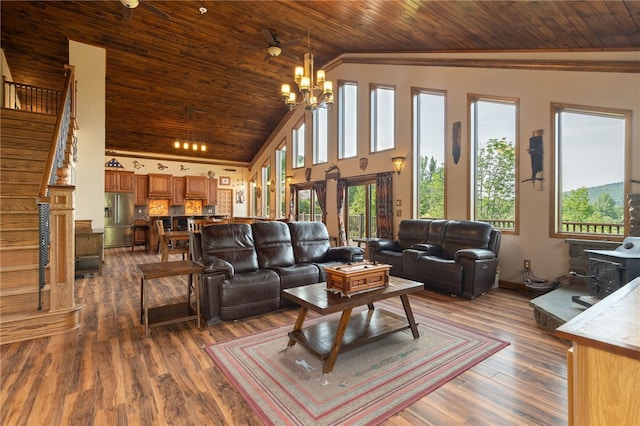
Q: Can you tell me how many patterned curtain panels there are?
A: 4